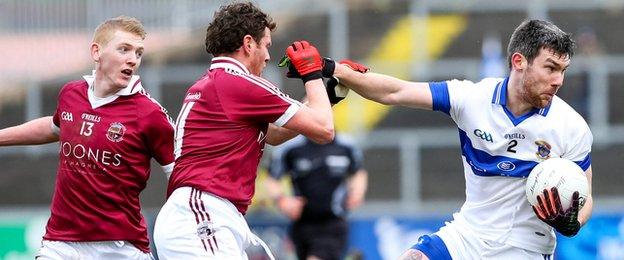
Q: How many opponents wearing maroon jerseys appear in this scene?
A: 2